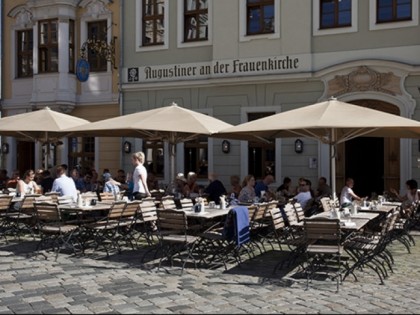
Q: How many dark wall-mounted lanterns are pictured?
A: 4